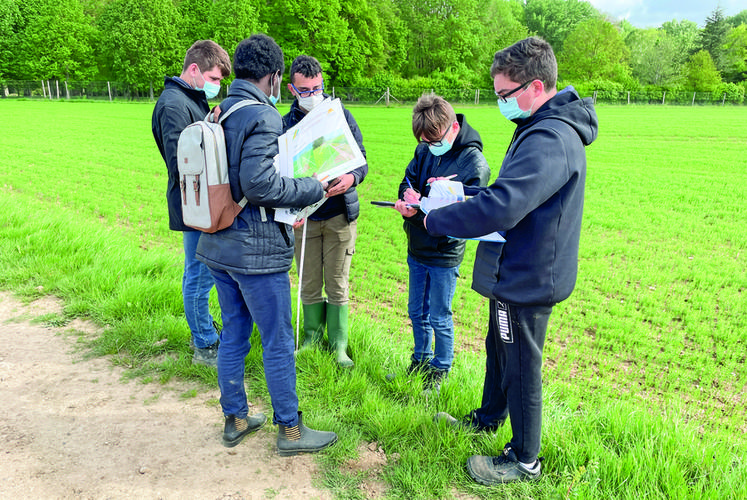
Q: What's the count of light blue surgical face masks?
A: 4